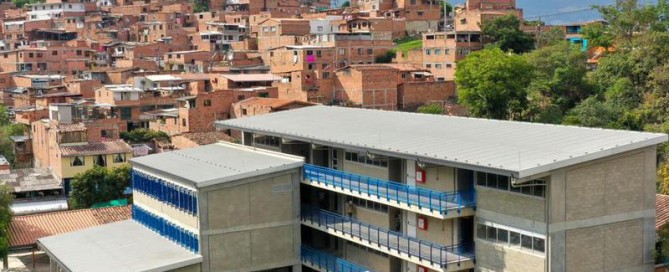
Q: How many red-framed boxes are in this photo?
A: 3